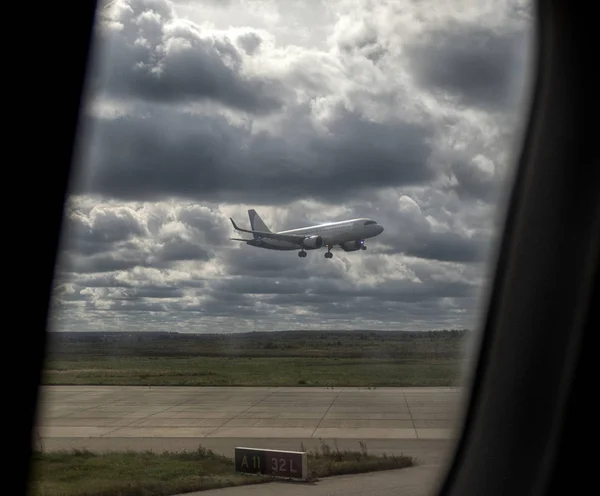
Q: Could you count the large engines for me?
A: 2